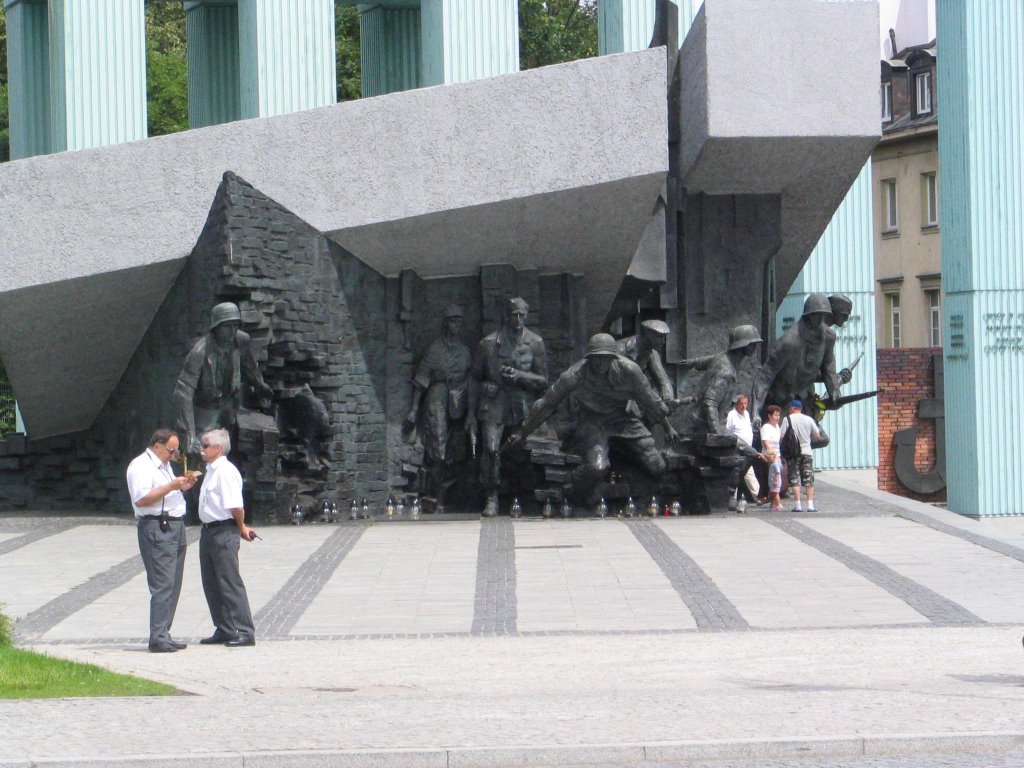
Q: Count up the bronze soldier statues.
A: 8